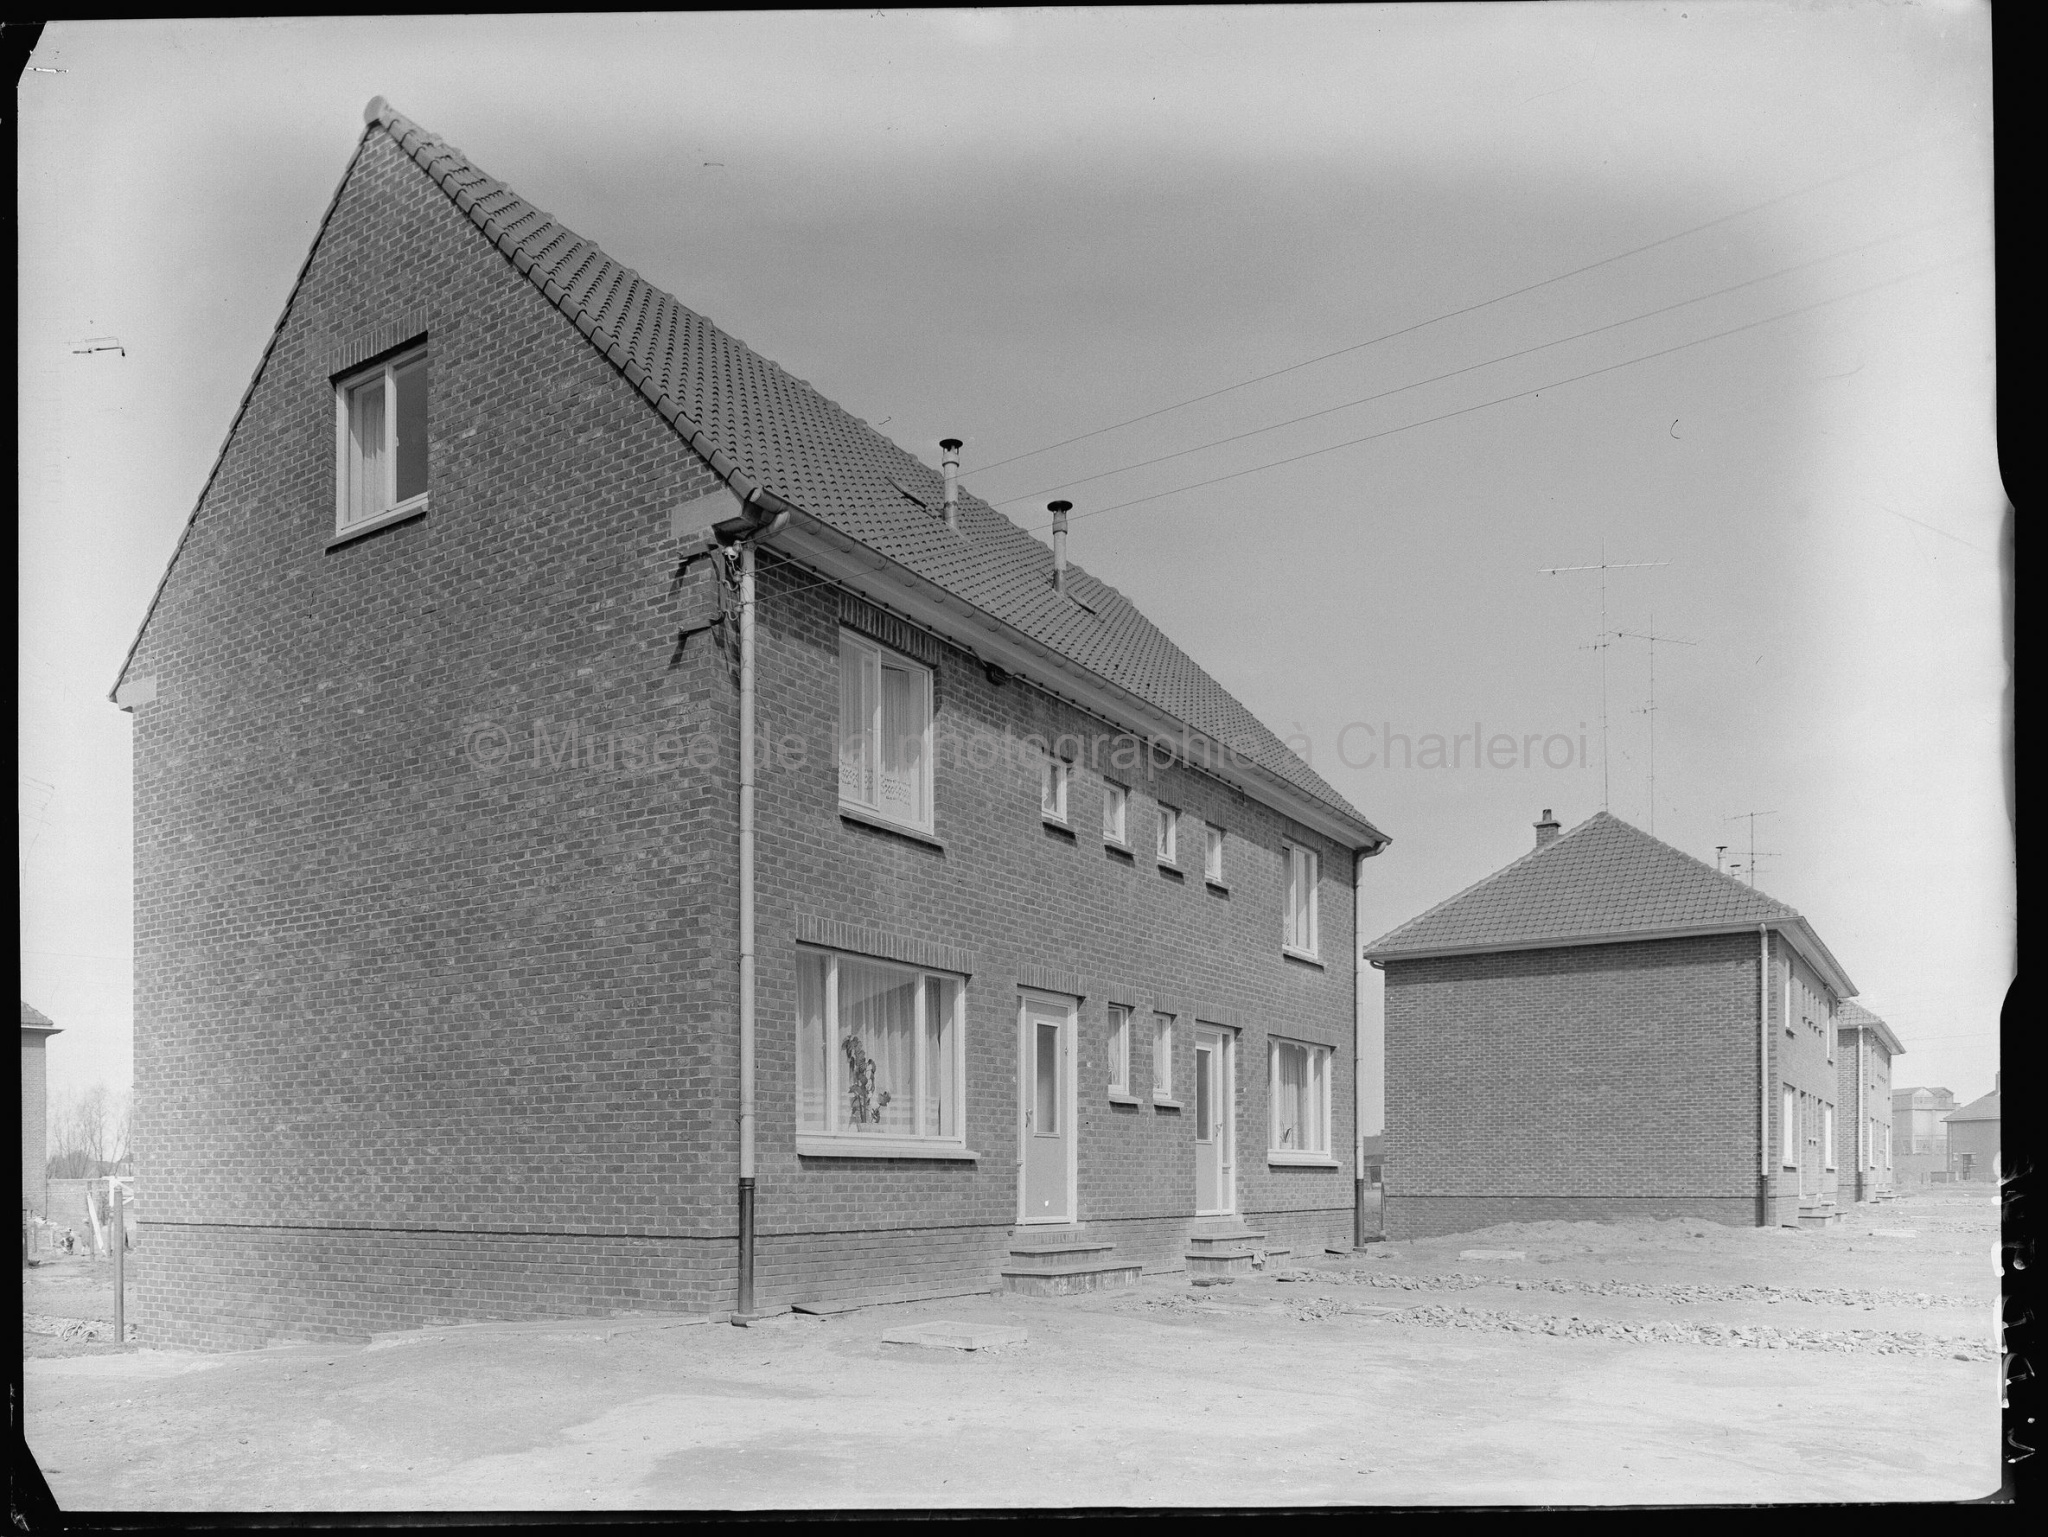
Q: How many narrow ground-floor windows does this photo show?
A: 2